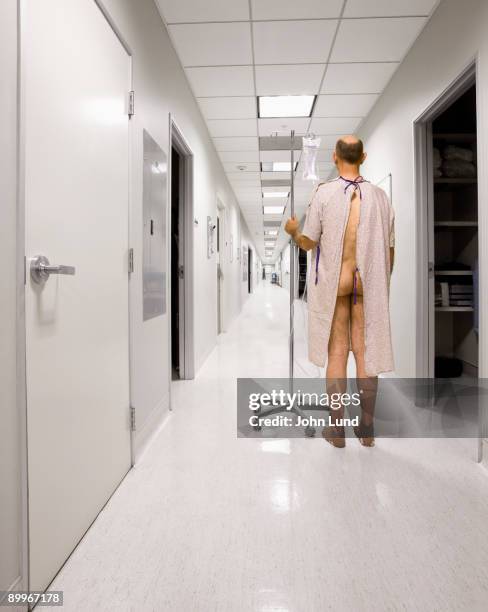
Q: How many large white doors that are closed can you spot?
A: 1